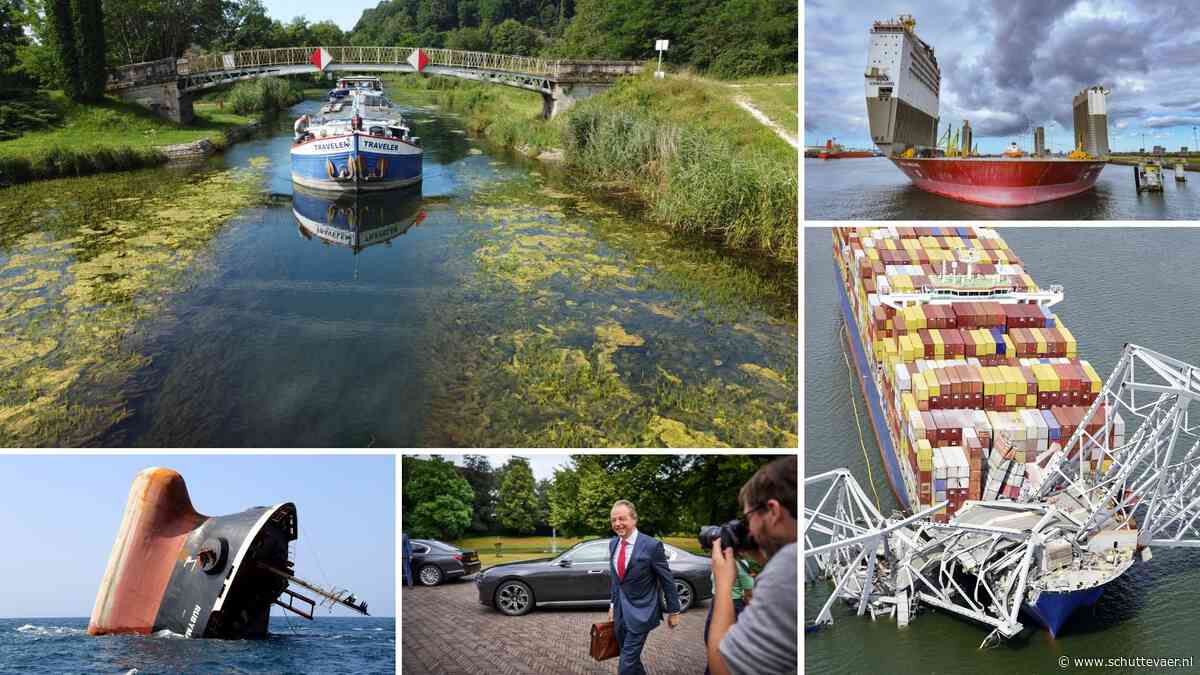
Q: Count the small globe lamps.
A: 0